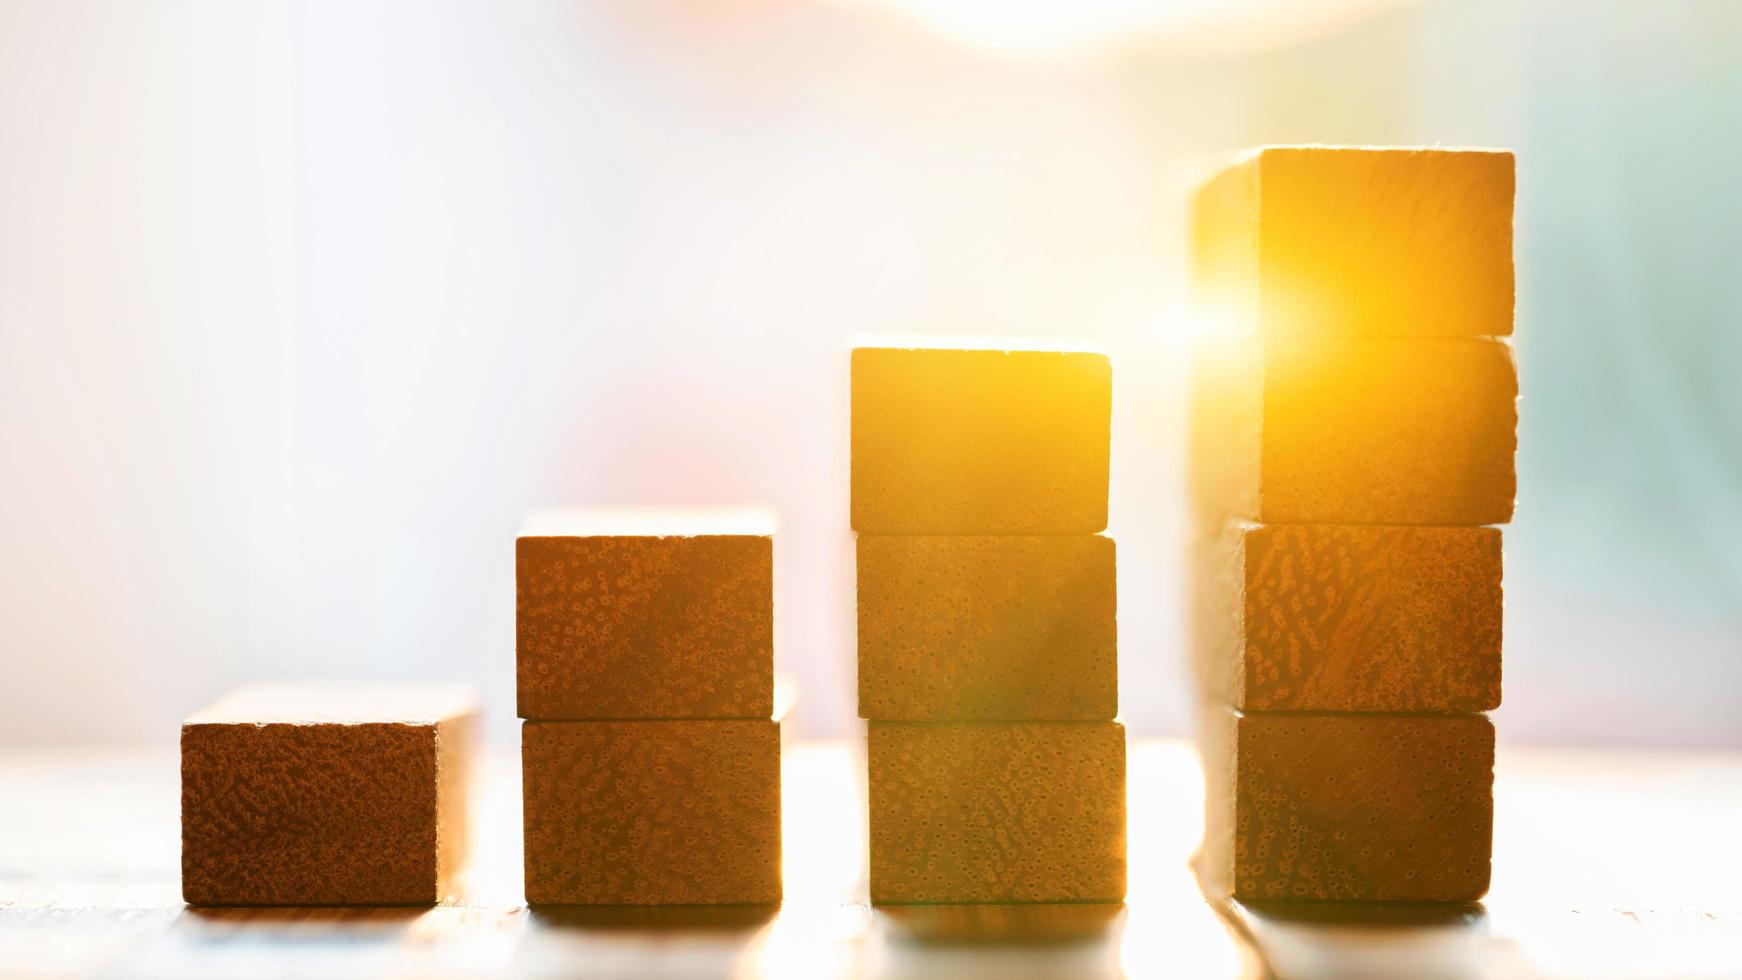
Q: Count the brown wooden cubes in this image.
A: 10